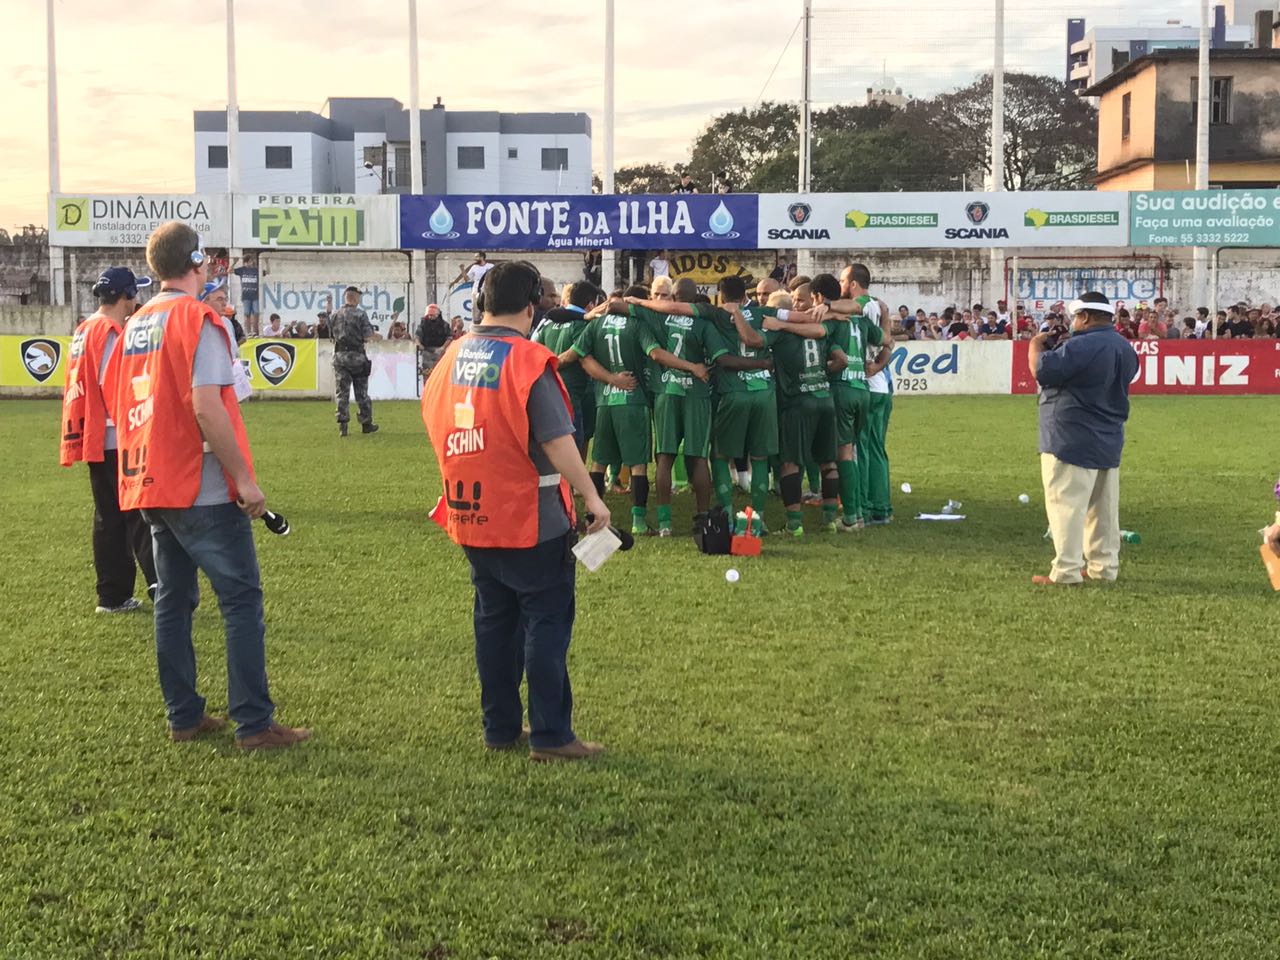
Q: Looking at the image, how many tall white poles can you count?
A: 7